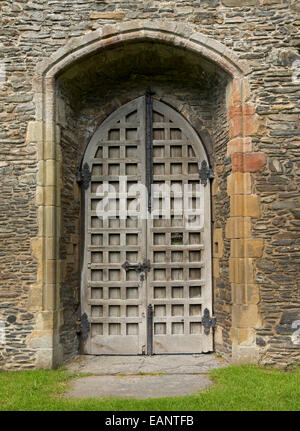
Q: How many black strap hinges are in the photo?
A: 4